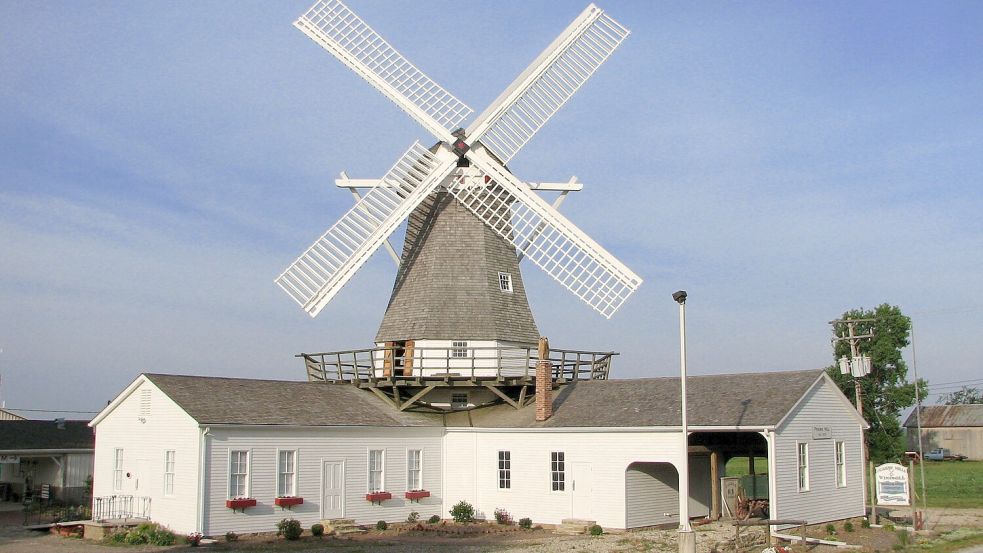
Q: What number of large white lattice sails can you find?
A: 4